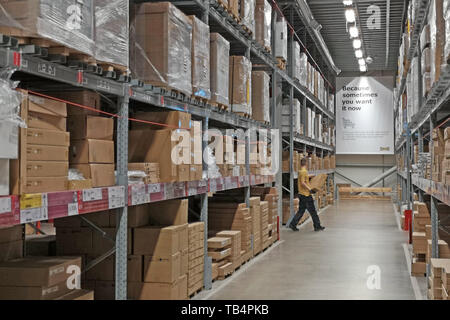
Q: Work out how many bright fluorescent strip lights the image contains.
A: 7